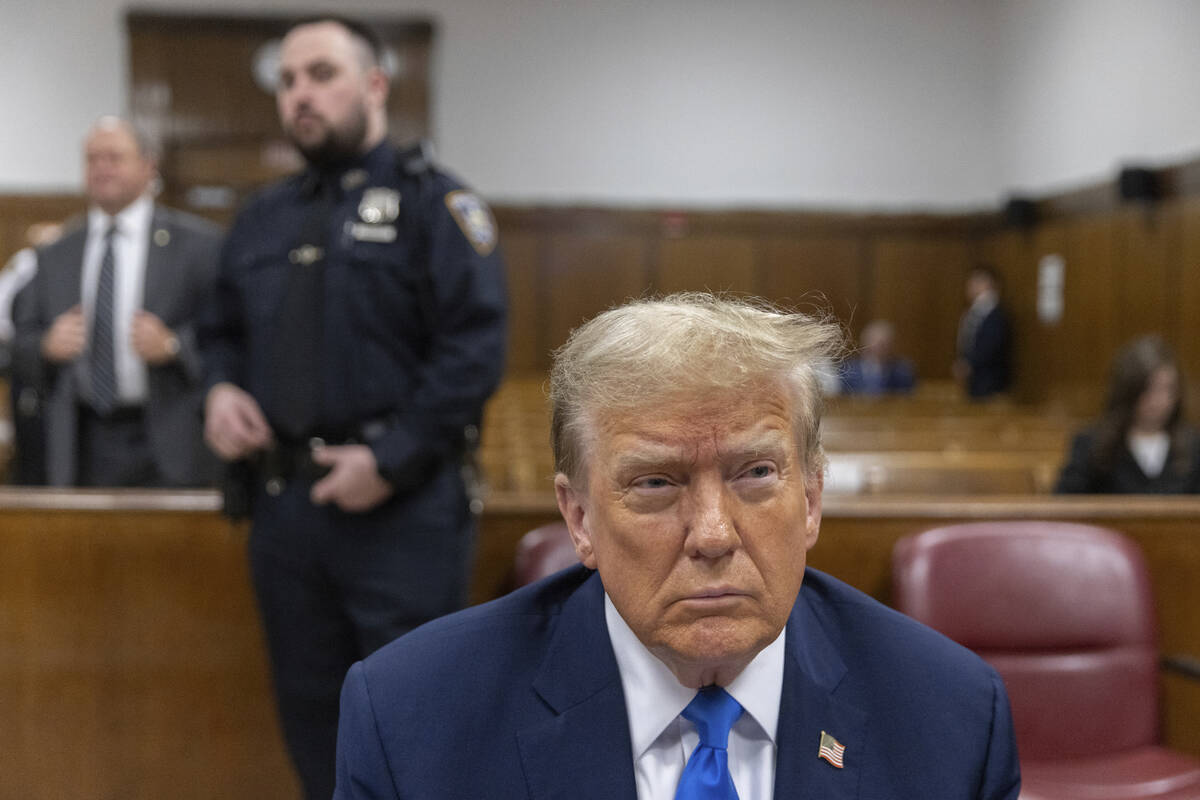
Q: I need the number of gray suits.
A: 1